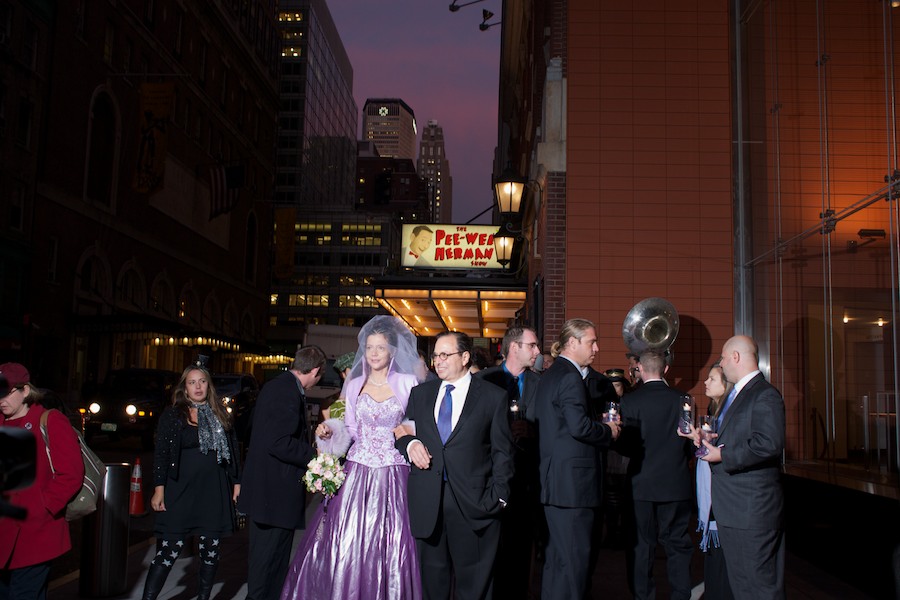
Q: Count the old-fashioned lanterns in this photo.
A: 2